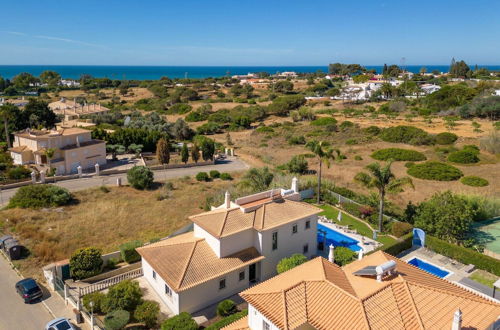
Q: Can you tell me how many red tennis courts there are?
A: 0